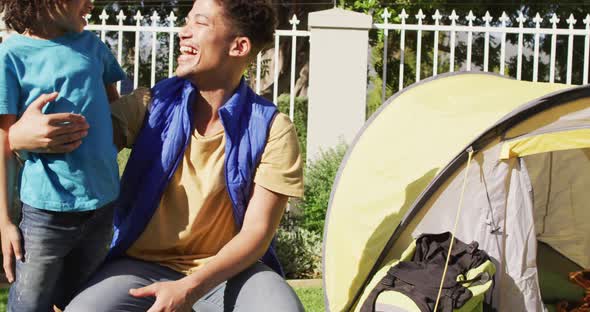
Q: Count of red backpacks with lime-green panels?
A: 0